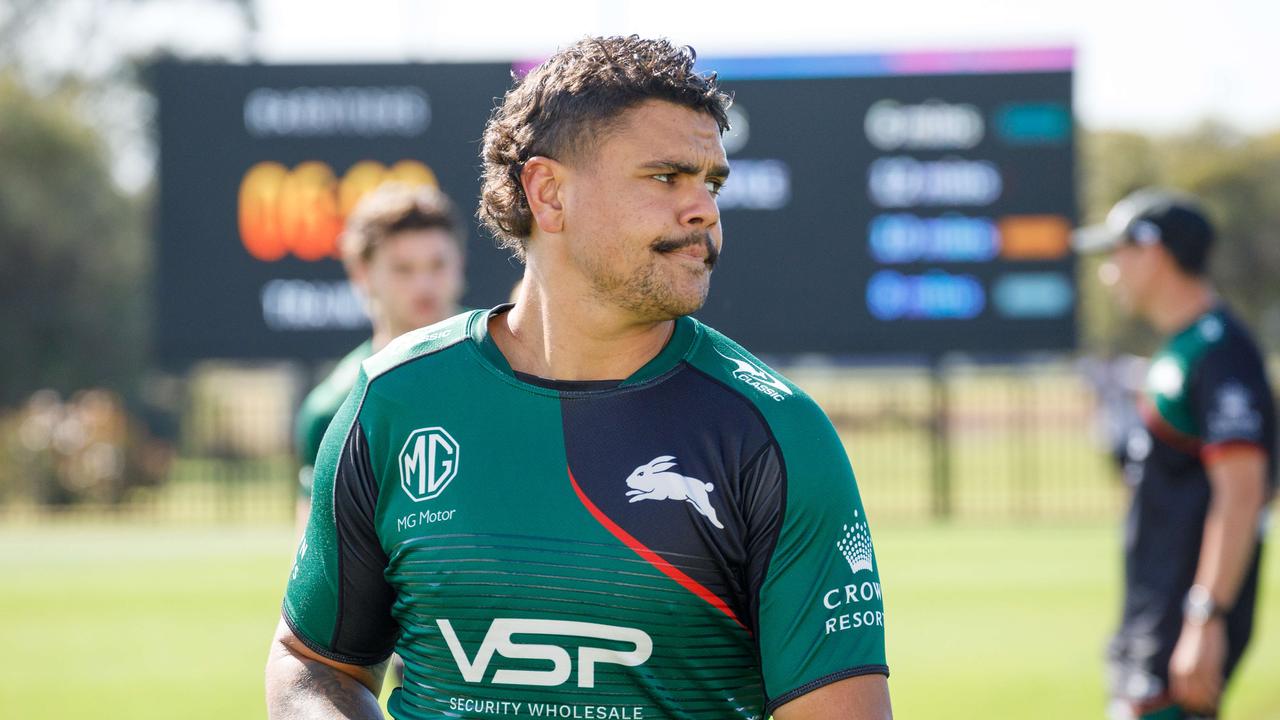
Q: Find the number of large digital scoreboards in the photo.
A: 1